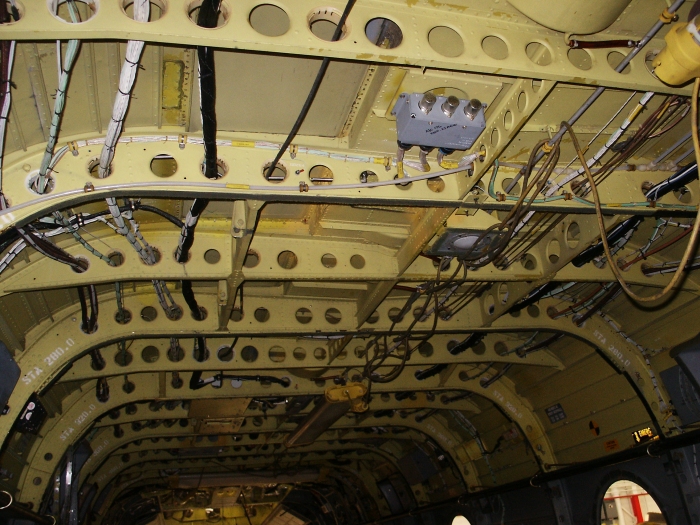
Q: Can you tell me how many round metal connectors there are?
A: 3